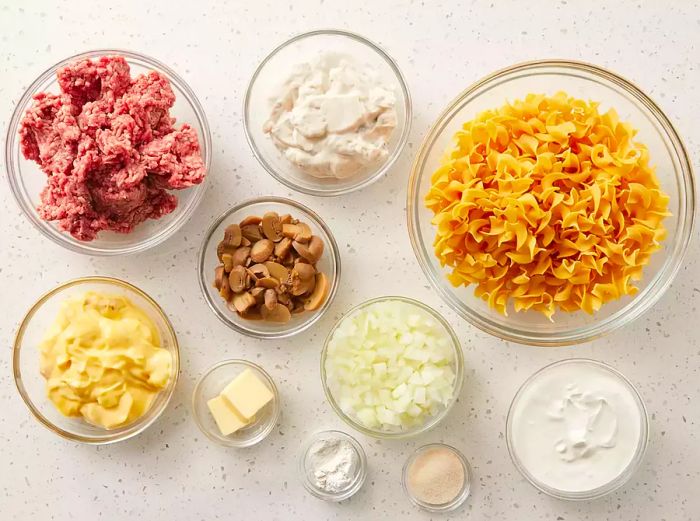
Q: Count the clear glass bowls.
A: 10